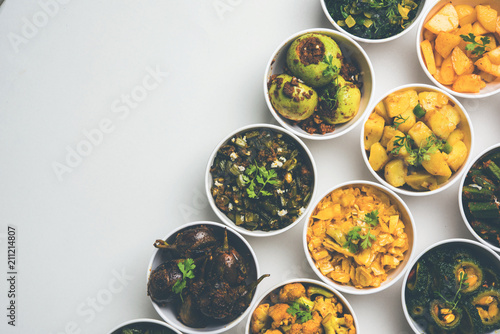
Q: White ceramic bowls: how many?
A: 11